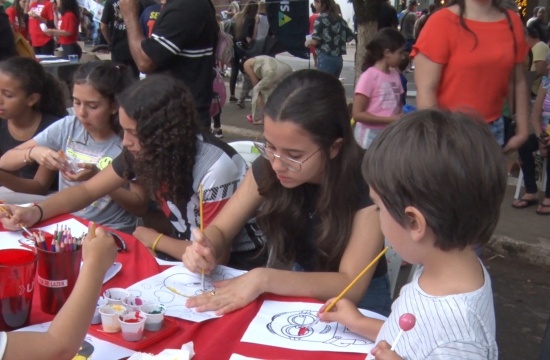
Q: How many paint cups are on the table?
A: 6